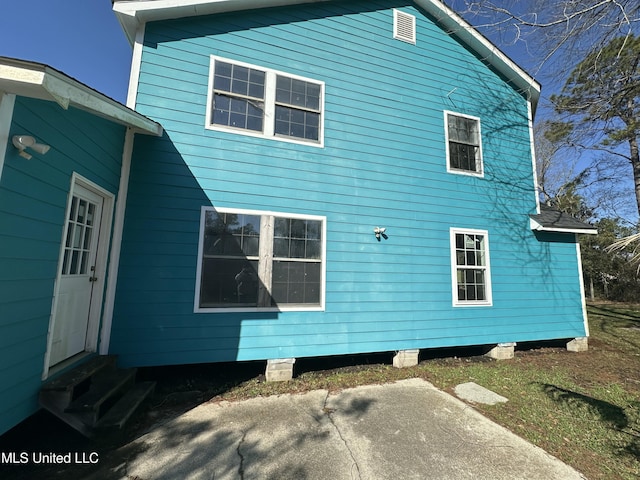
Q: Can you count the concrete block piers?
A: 4